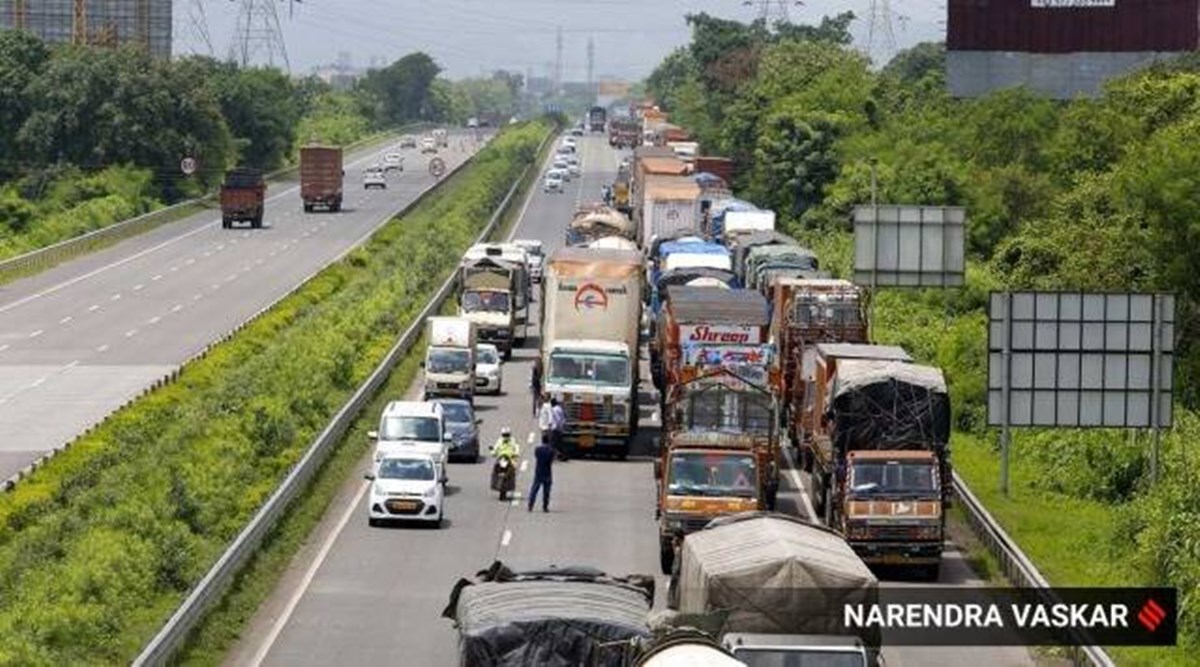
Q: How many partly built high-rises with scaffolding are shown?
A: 1